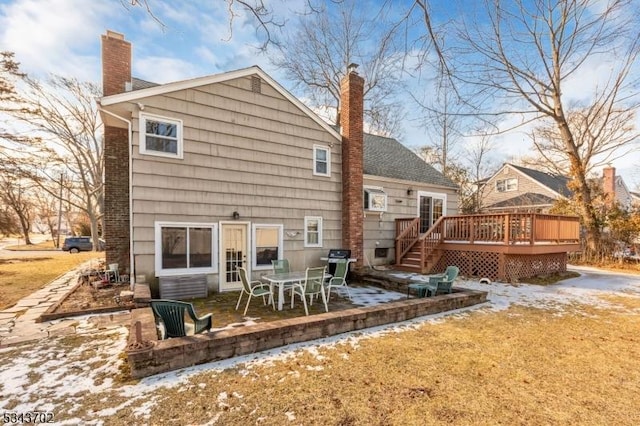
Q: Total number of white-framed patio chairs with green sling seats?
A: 4